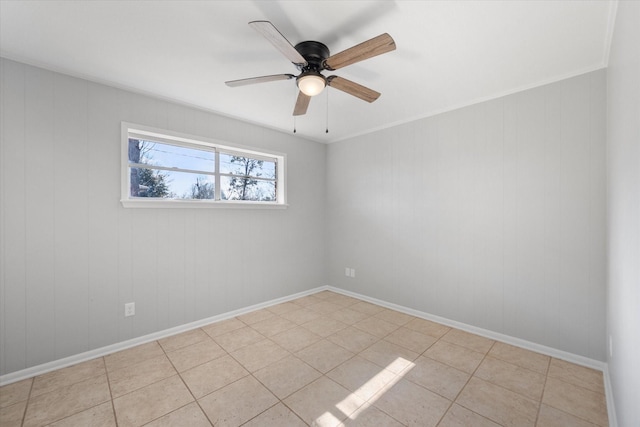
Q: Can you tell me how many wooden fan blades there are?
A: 5